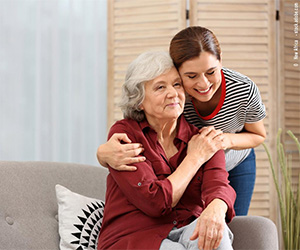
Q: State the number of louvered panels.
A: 3